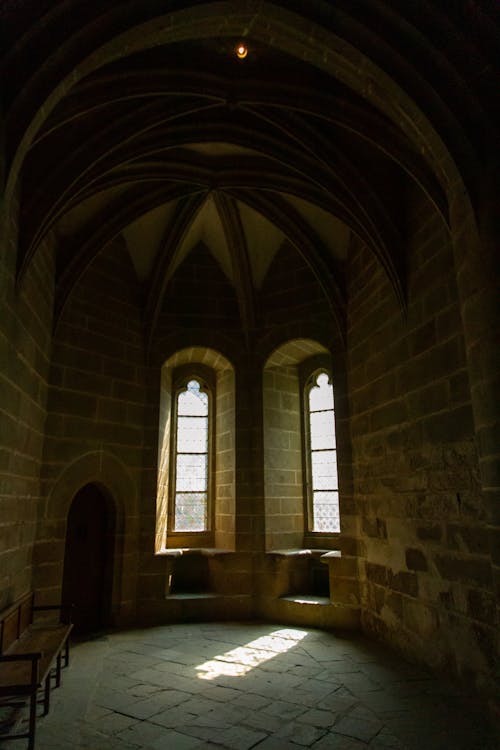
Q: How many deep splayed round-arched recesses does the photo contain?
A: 2